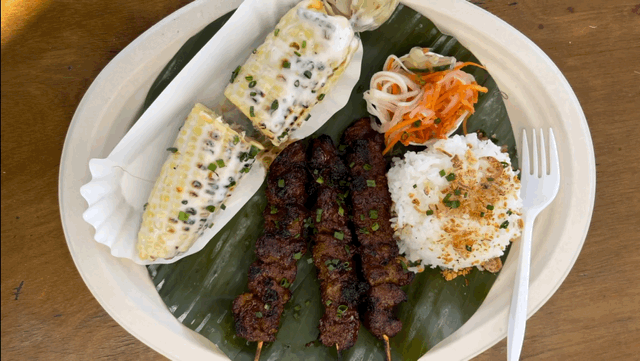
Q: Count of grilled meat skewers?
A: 3